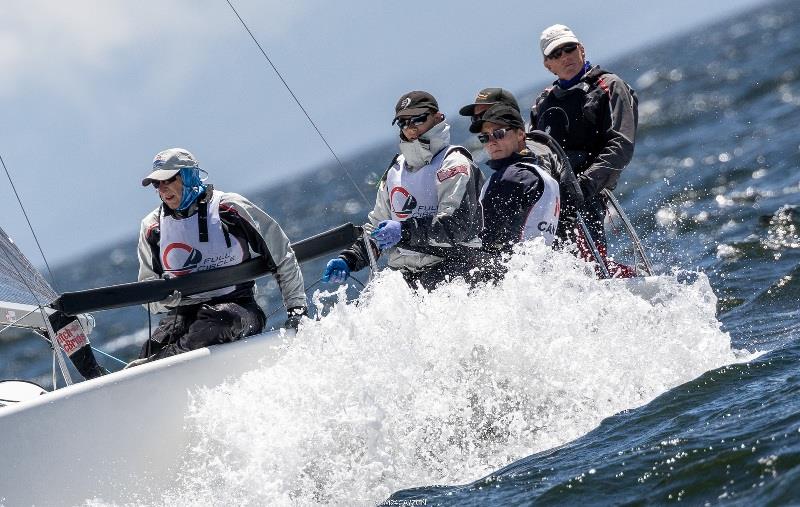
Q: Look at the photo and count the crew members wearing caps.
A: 5